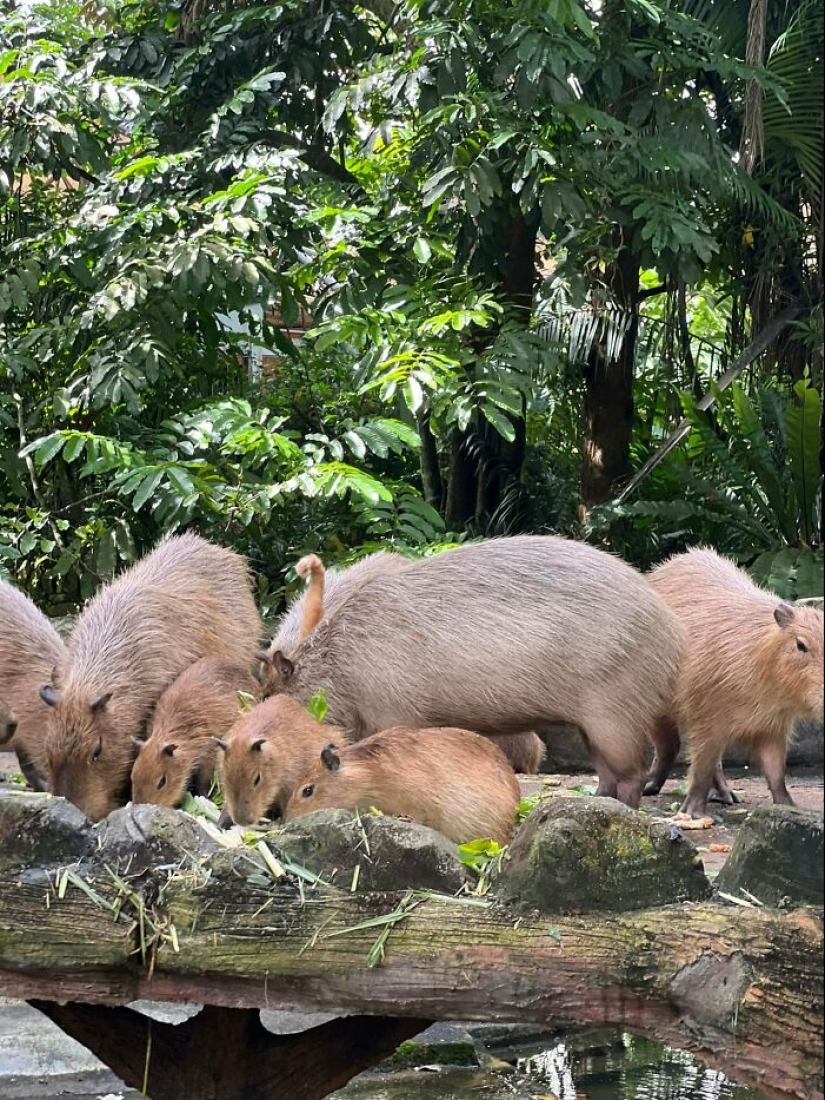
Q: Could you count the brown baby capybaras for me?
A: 3